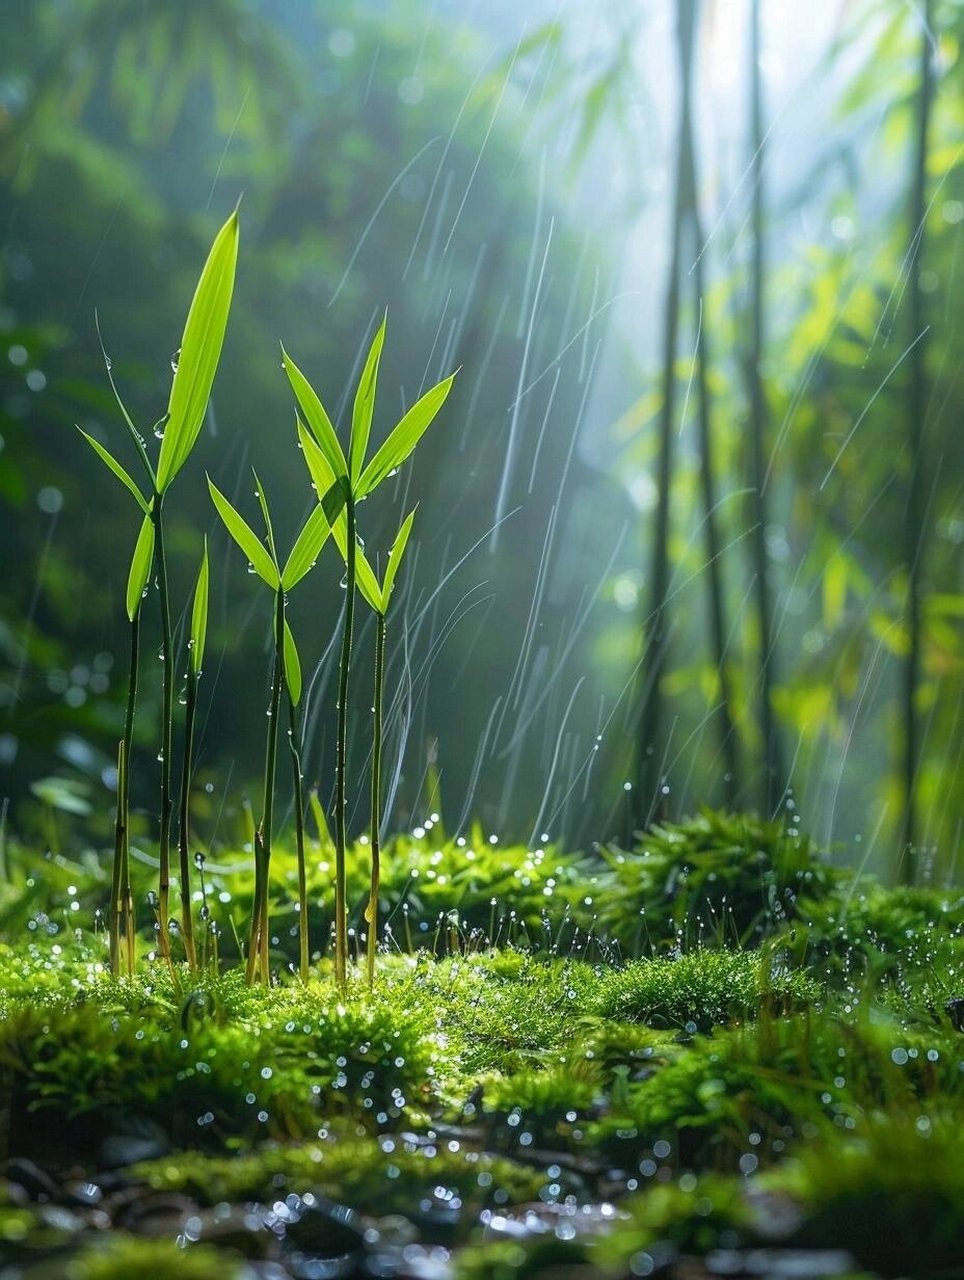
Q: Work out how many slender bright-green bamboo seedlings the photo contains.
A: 7